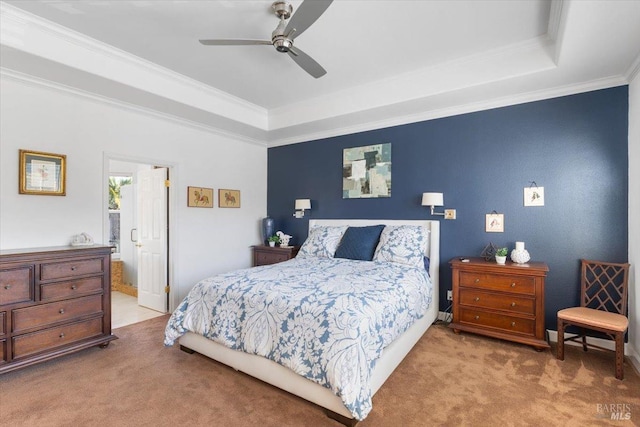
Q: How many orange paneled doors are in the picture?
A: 0